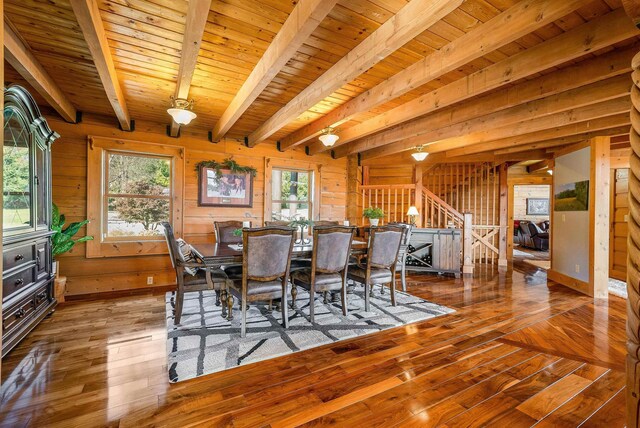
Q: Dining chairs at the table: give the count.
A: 8